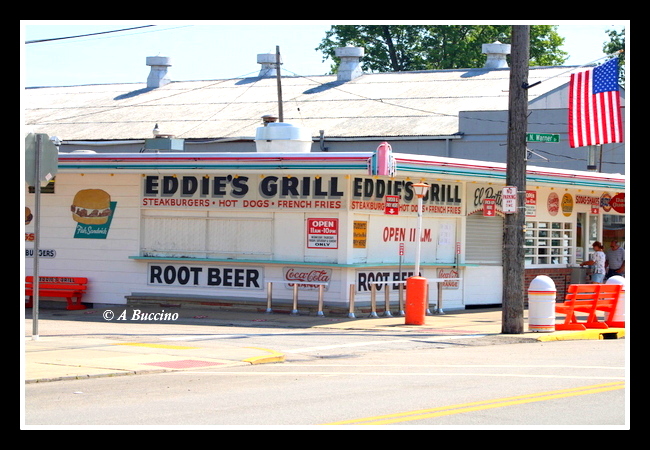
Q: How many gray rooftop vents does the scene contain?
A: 4